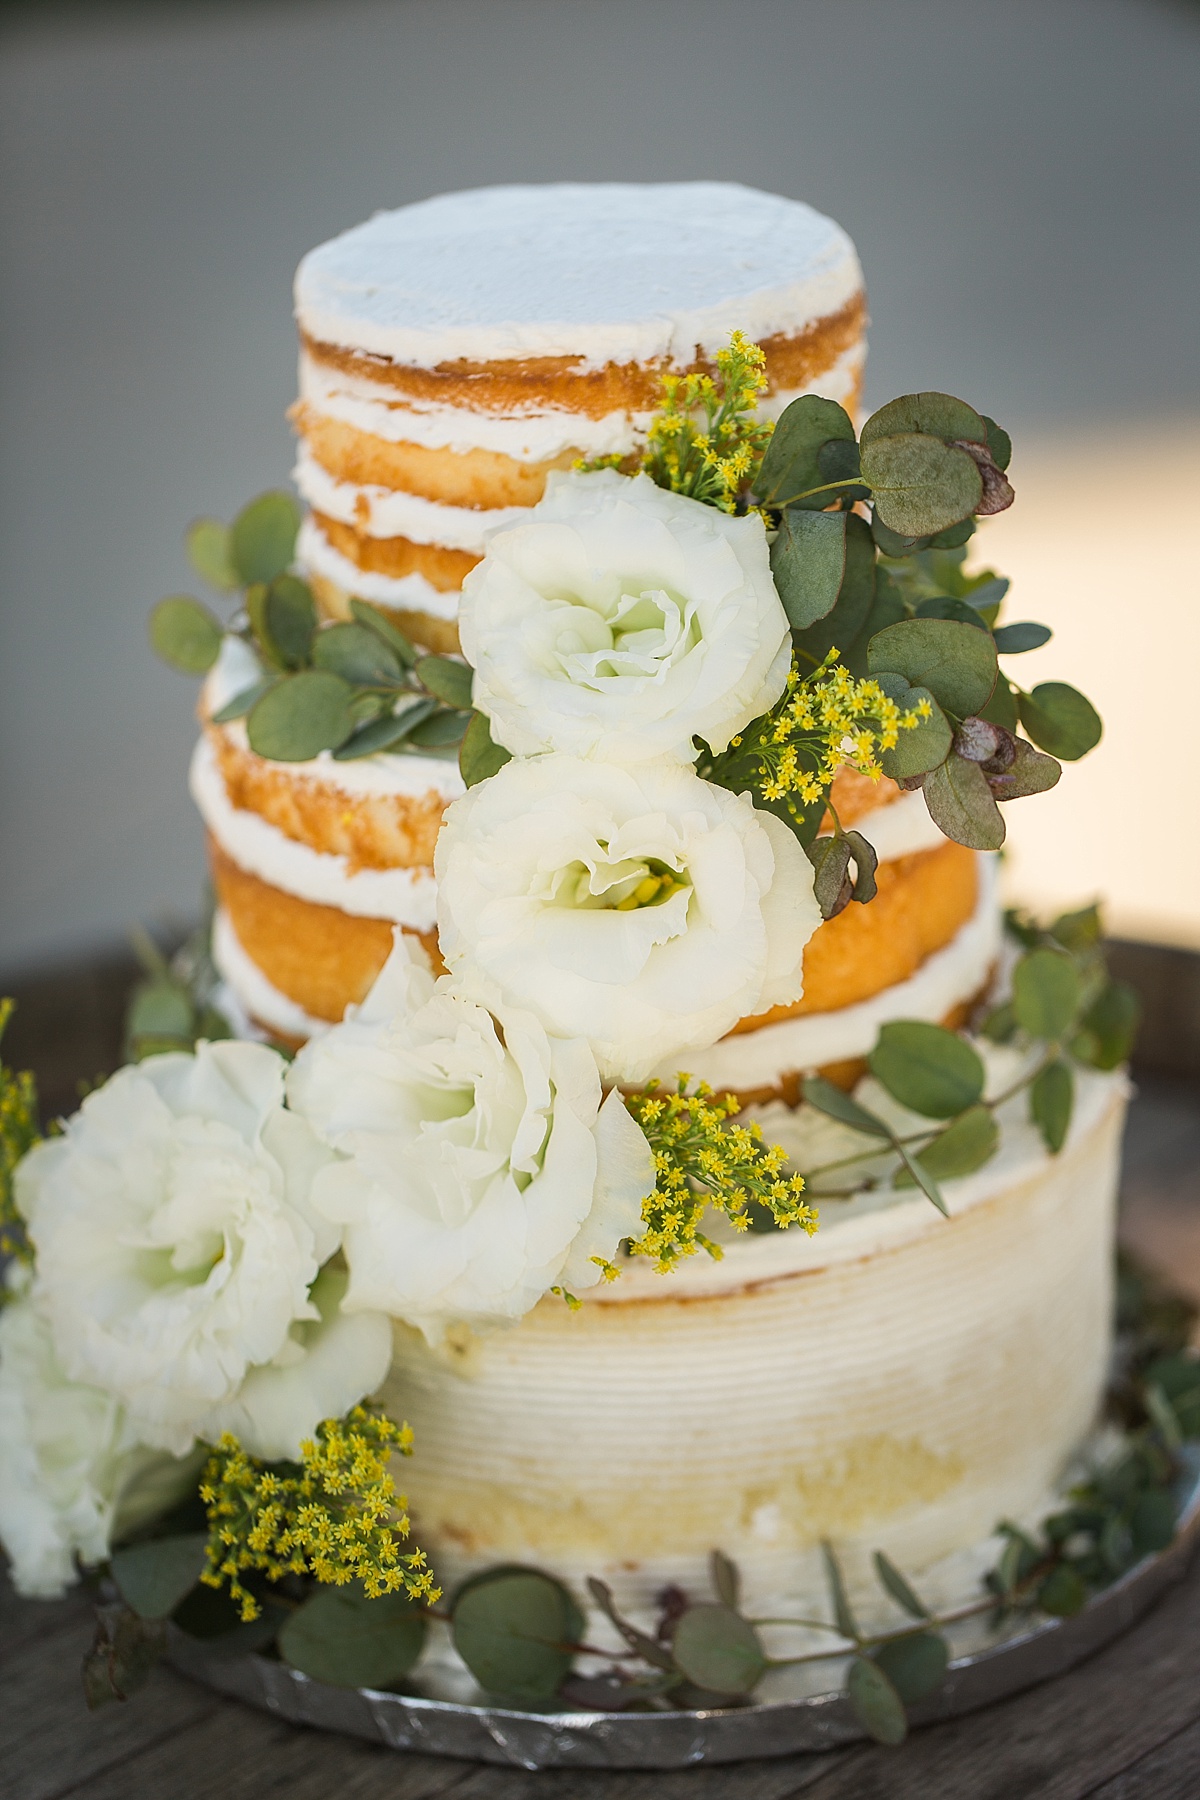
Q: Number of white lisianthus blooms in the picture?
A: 5